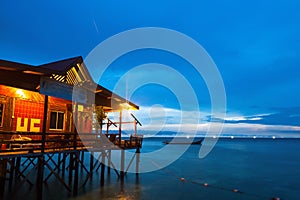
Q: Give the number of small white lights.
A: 5